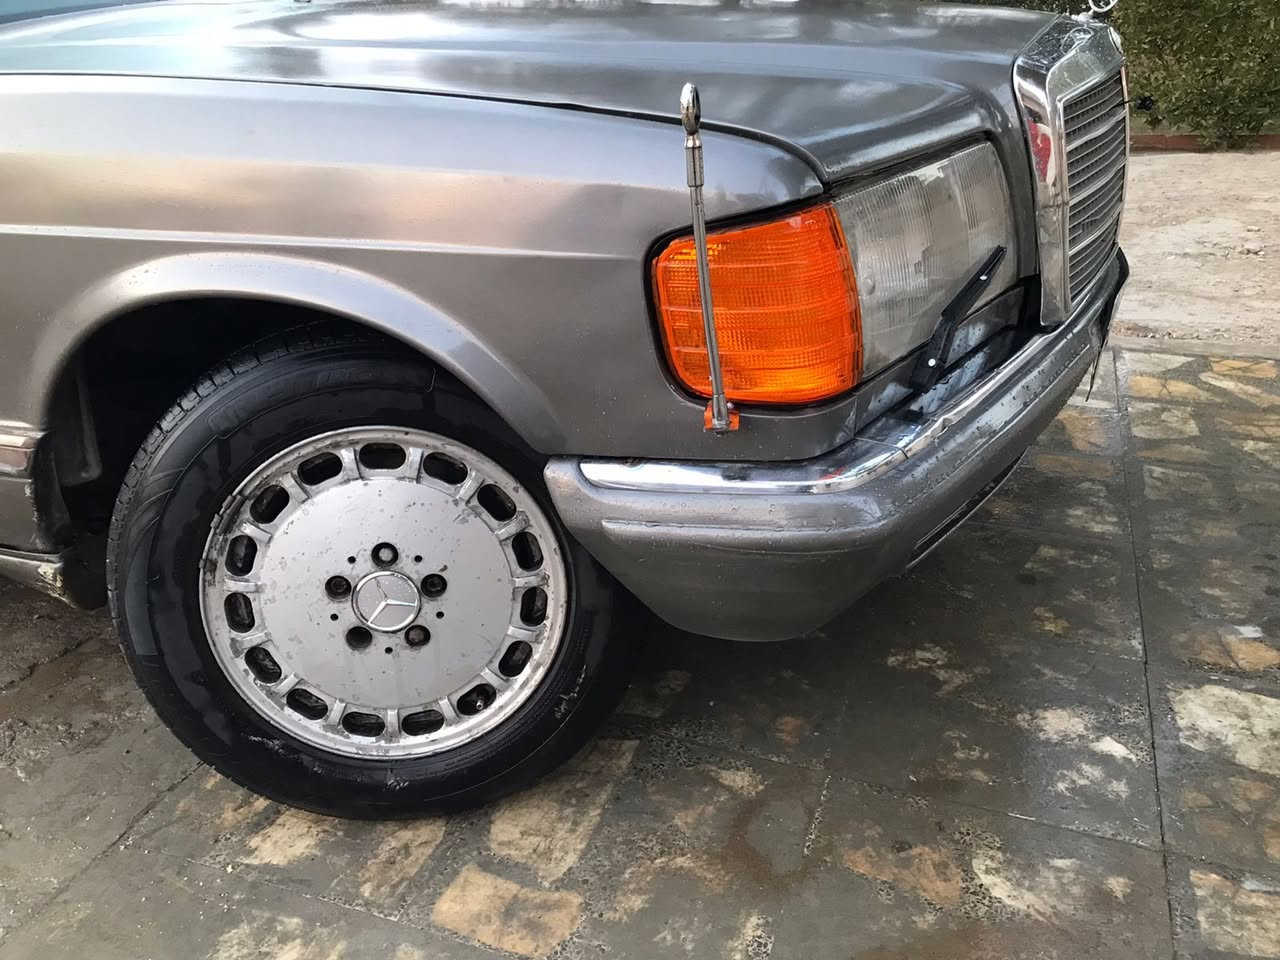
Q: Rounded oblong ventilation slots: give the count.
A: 15